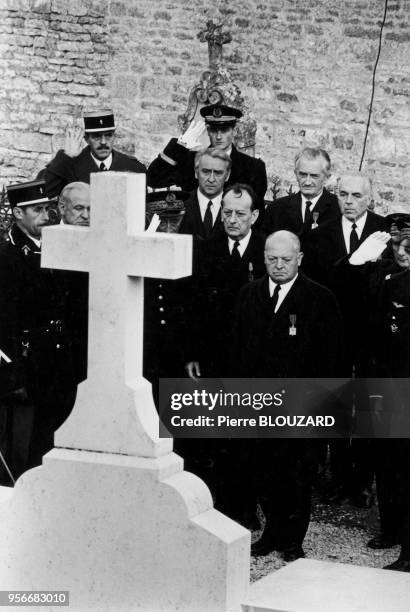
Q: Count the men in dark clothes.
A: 11